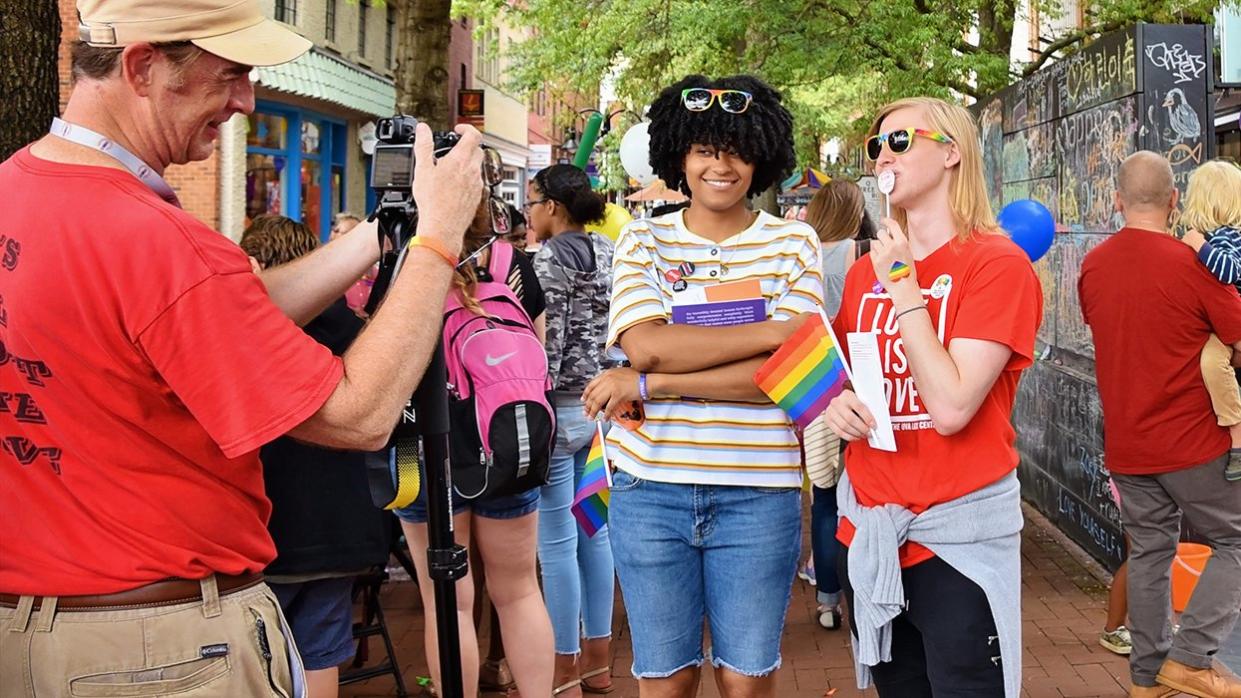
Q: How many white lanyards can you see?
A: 1